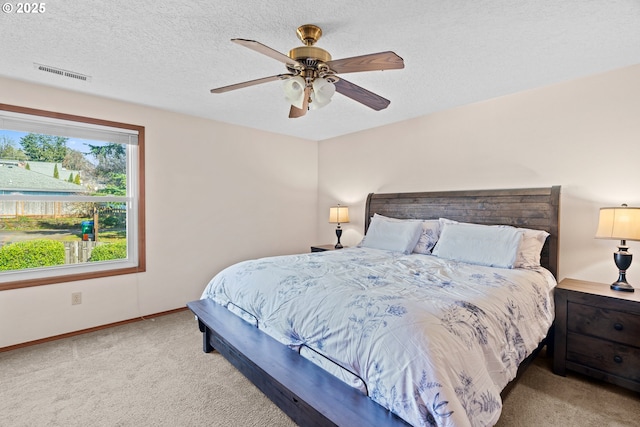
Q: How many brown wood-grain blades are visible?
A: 5